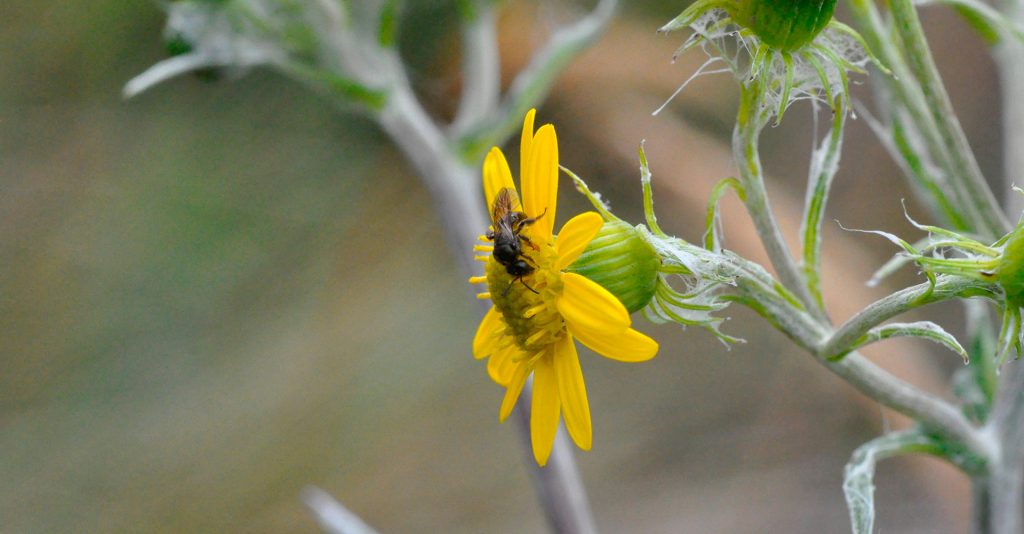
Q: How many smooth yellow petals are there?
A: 11